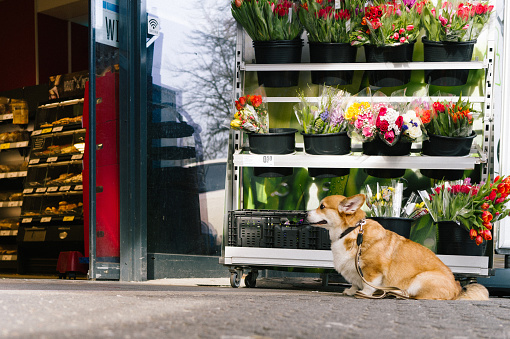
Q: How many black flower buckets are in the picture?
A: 10